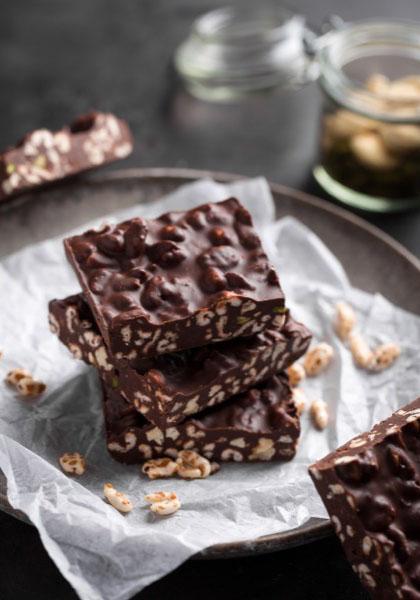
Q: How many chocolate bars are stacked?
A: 3